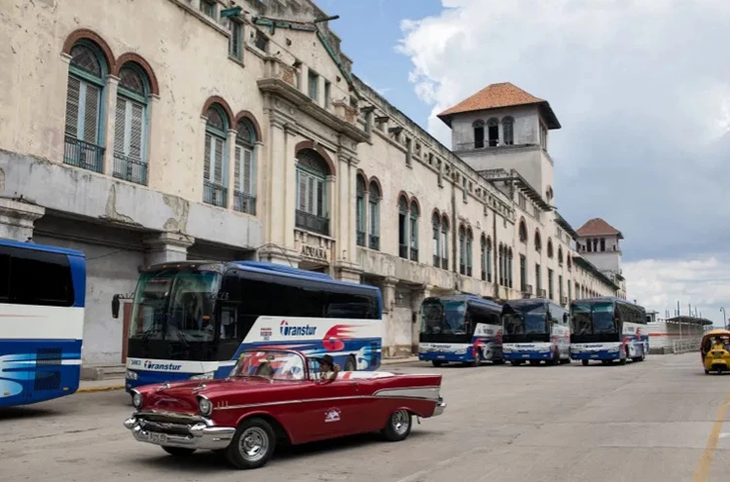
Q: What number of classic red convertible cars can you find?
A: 1